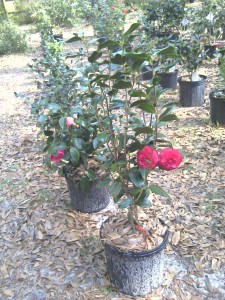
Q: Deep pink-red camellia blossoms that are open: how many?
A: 2